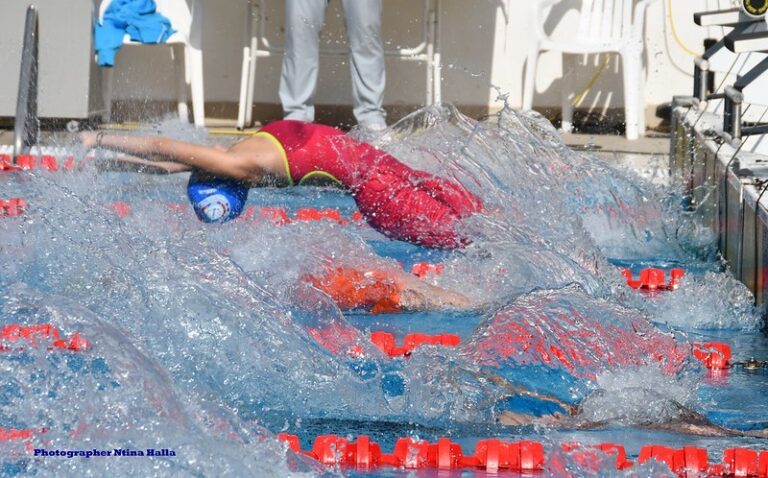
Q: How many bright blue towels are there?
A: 1